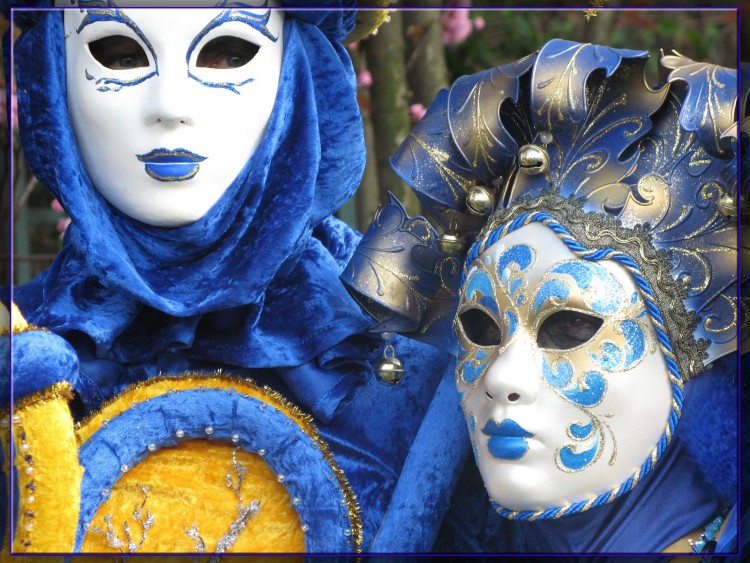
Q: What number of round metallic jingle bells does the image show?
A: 5